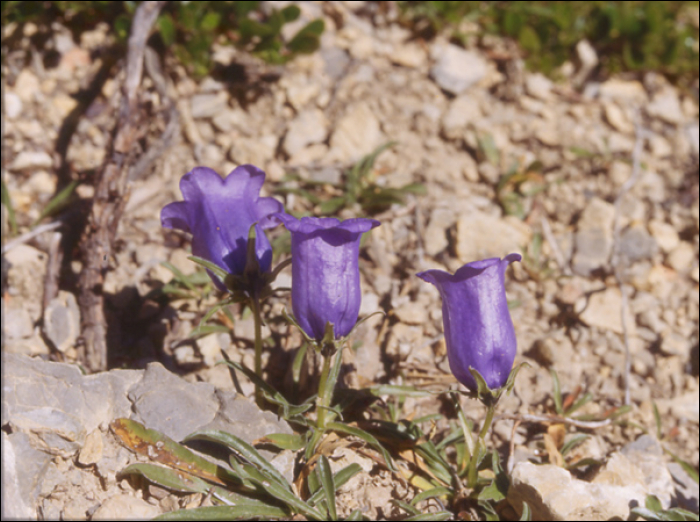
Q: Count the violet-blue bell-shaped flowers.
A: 3